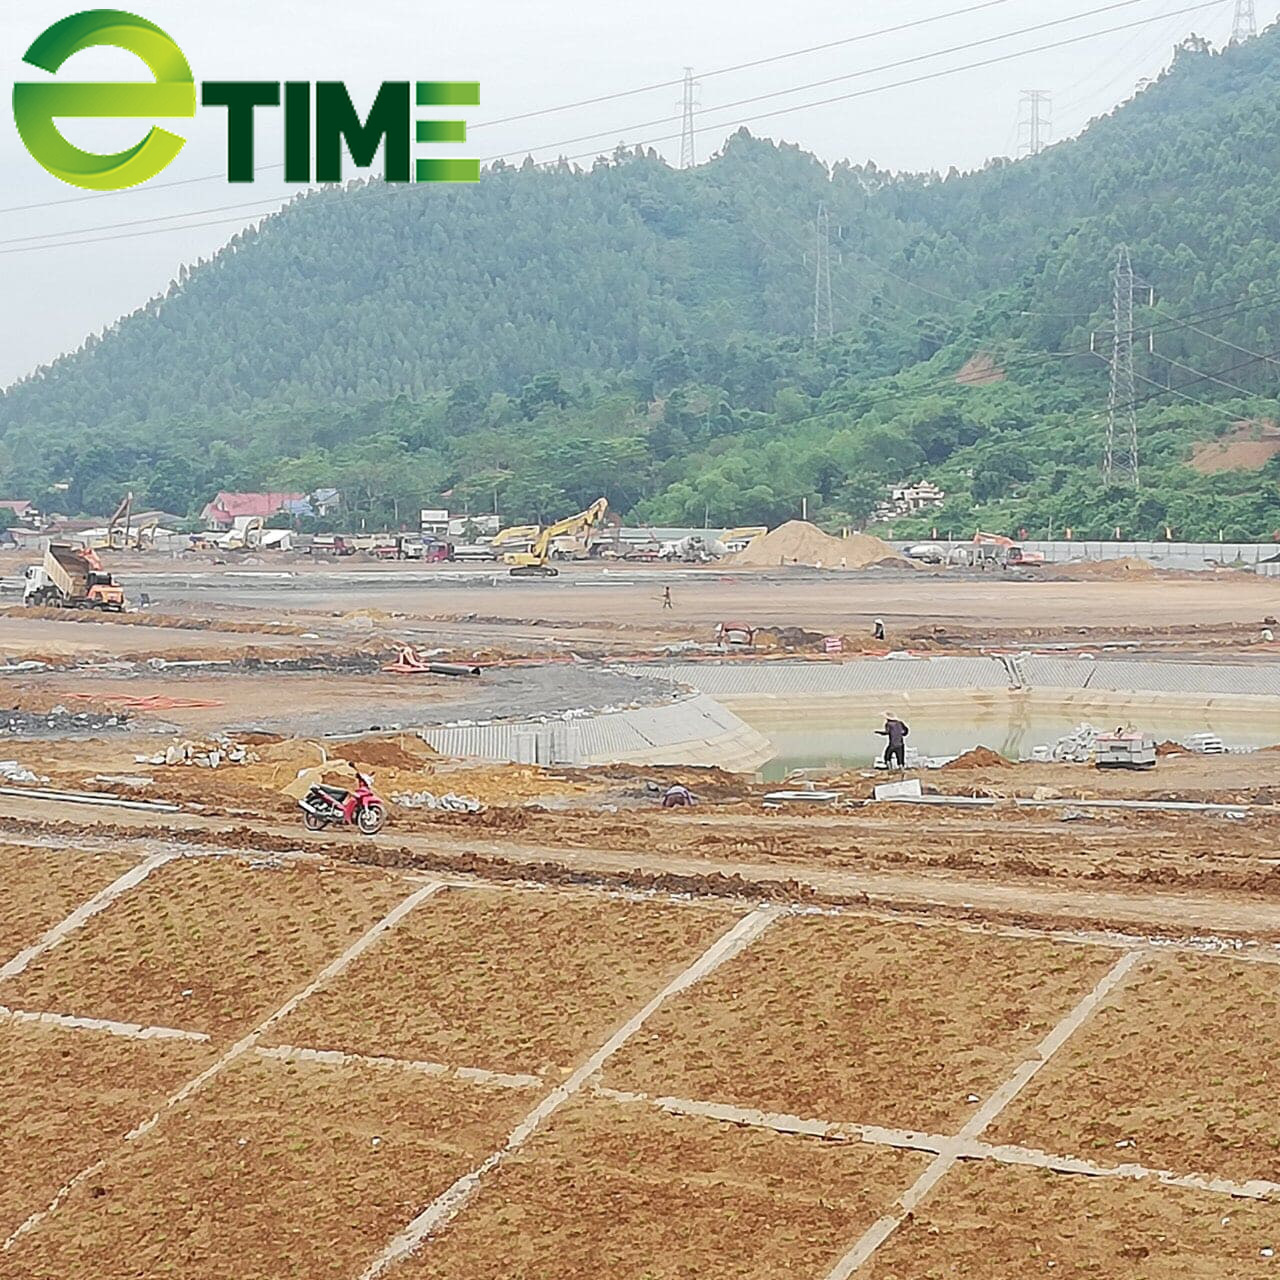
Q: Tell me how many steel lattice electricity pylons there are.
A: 5